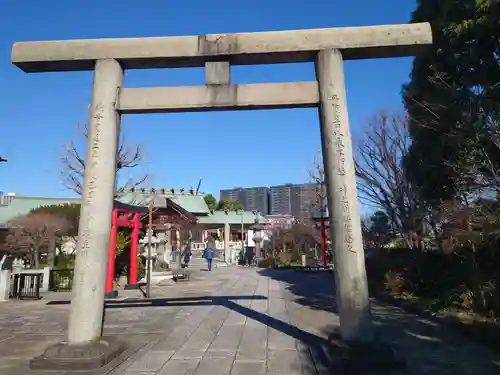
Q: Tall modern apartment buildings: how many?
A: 2